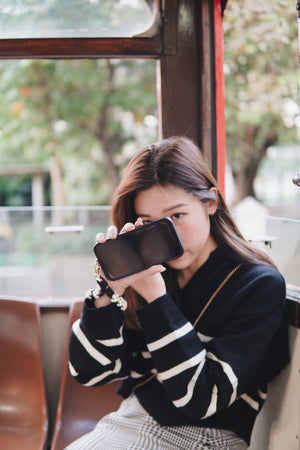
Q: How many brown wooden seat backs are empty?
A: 1